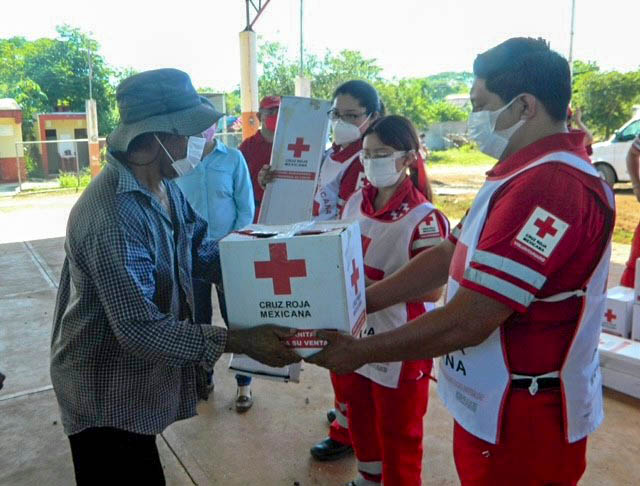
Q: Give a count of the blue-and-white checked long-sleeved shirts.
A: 1